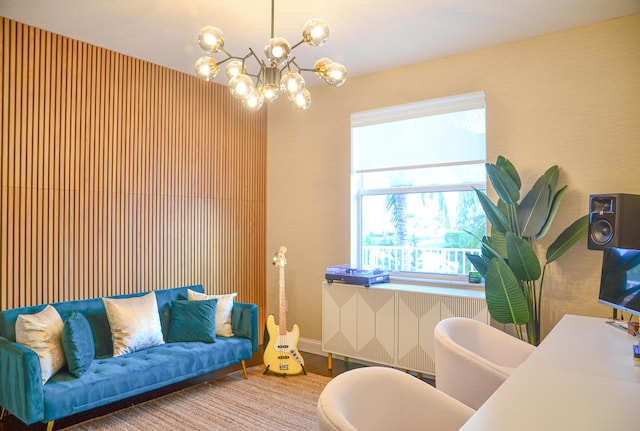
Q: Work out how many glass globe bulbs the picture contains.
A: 12